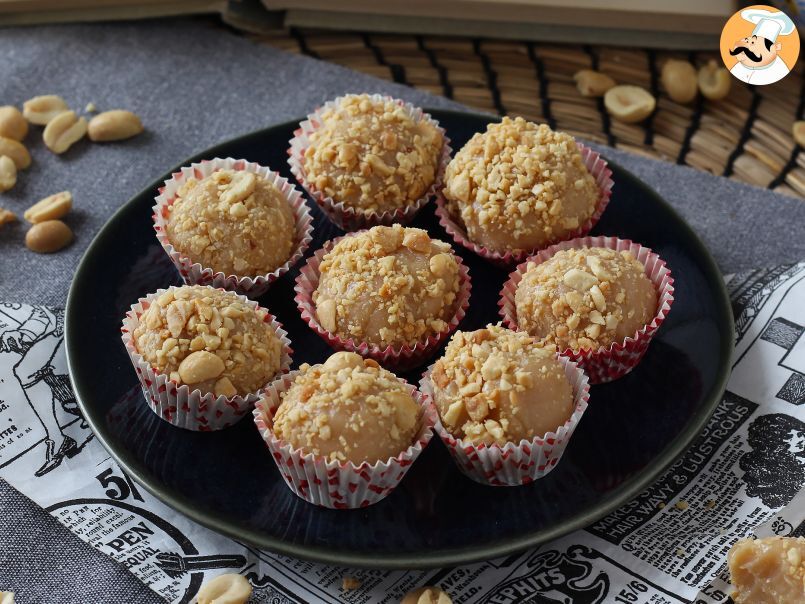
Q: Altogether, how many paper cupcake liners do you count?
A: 8